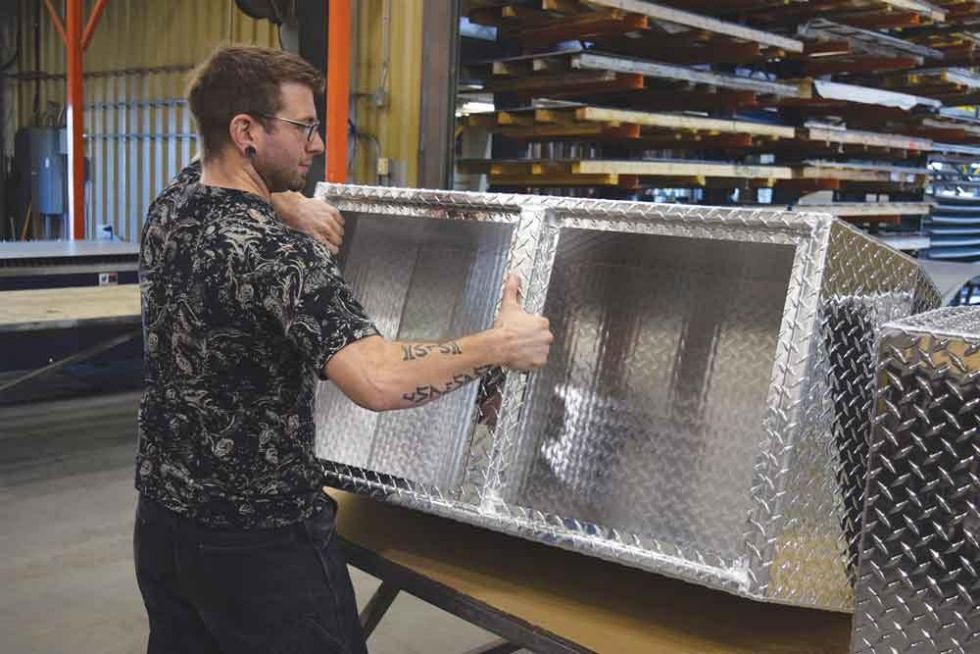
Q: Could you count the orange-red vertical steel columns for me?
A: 2